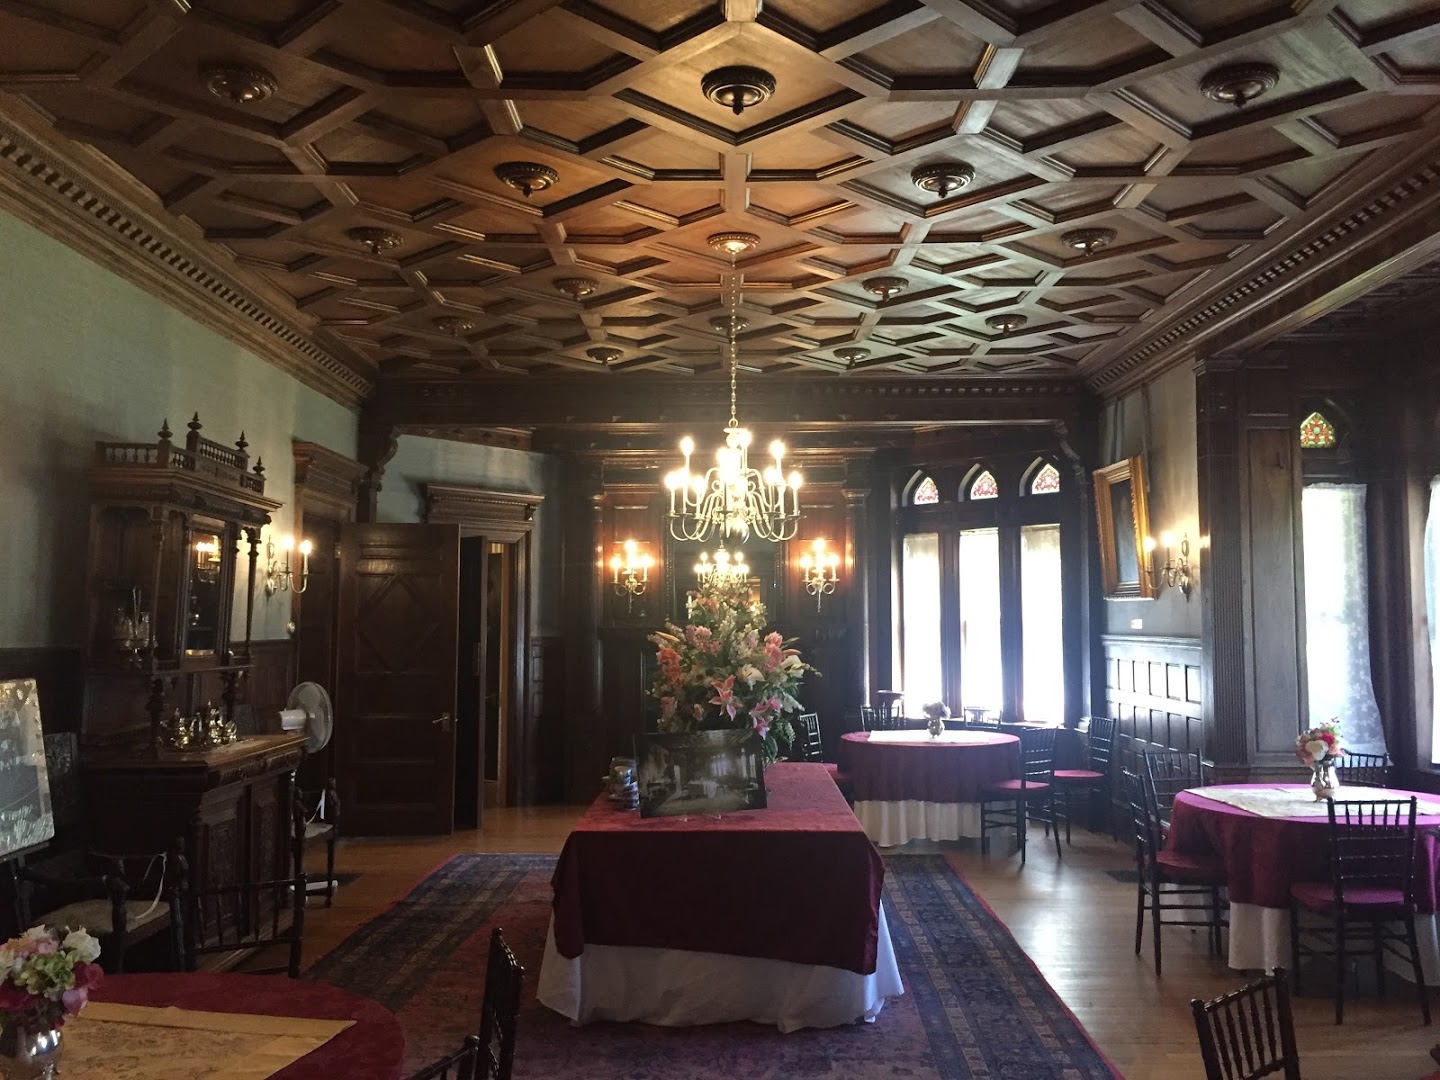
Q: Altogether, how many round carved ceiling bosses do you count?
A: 15